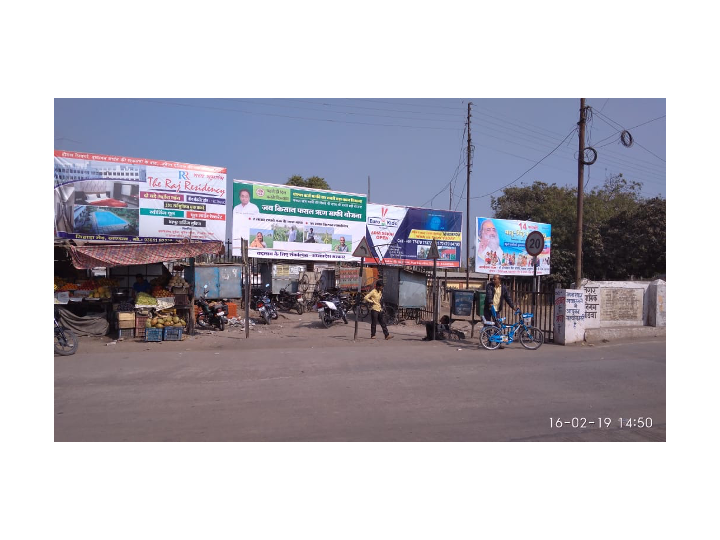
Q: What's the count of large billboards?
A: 4